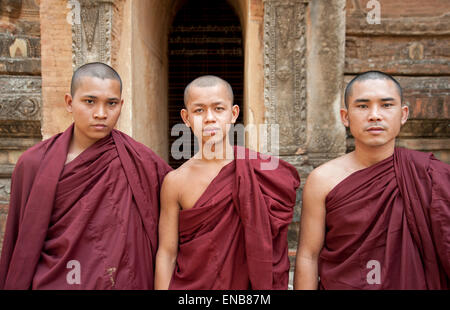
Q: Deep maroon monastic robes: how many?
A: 3